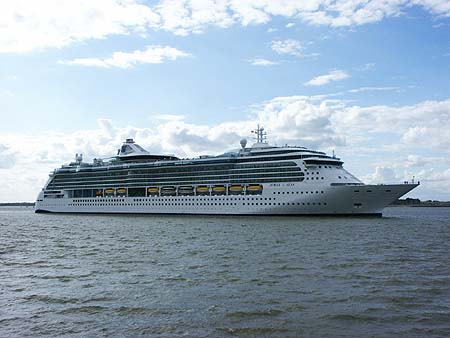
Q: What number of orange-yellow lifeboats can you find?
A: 7